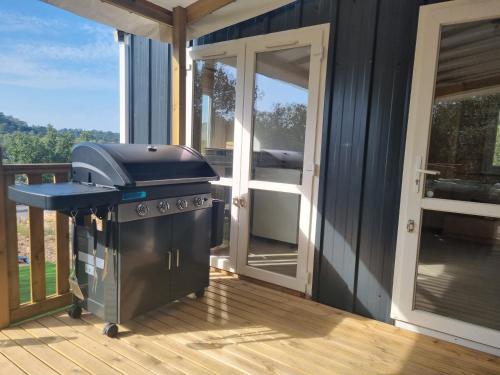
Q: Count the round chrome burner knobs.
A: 4